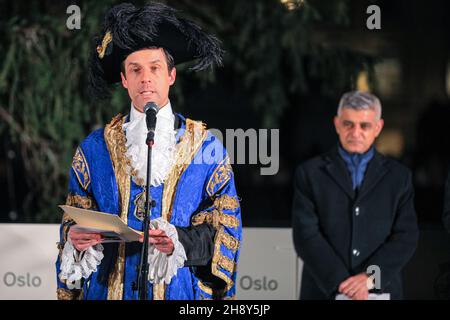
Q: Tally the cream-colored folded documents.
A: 1